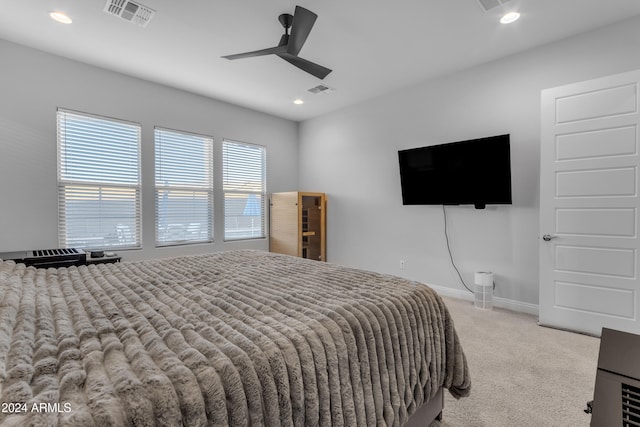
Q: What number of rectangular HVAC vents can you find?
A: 3